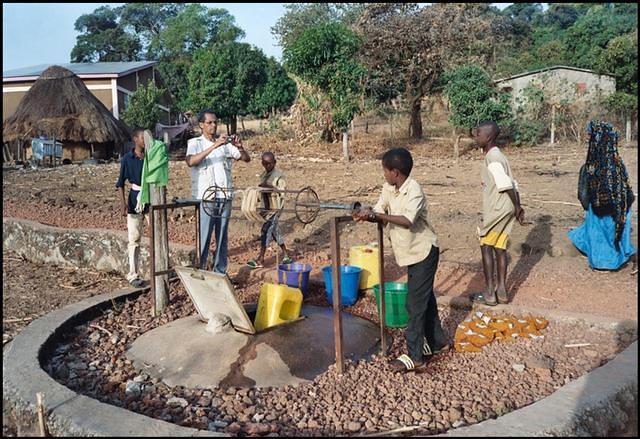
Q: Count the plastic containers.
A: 5